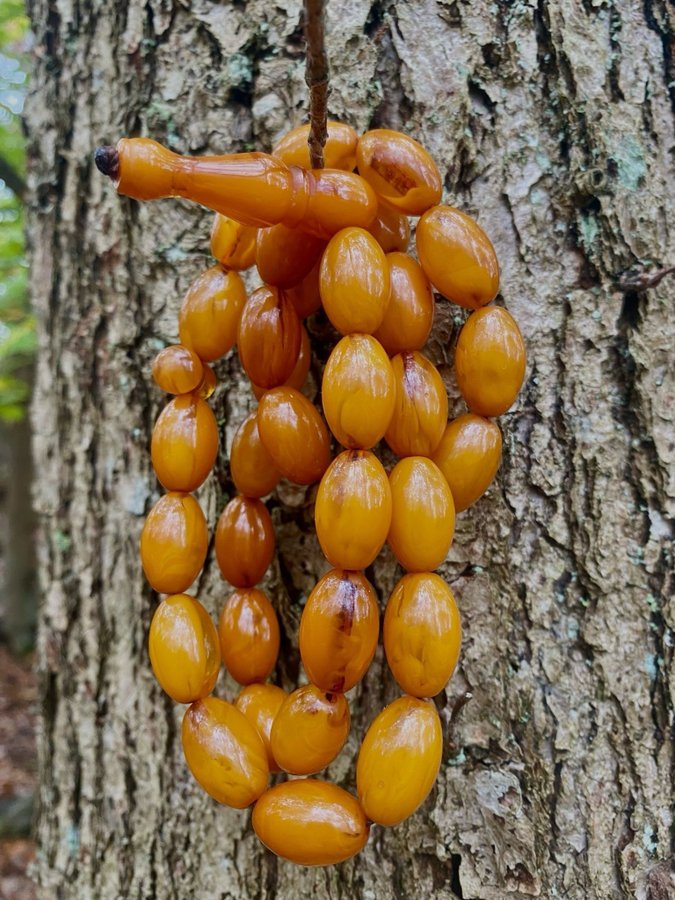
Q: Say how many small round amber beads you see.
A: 2